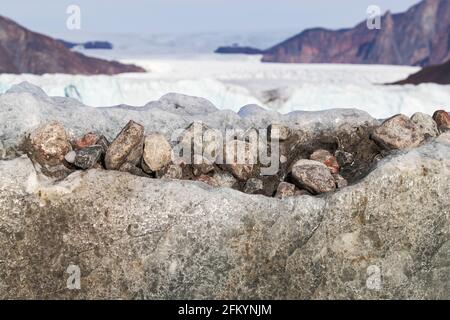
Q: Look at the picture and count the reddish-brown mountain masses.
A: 2